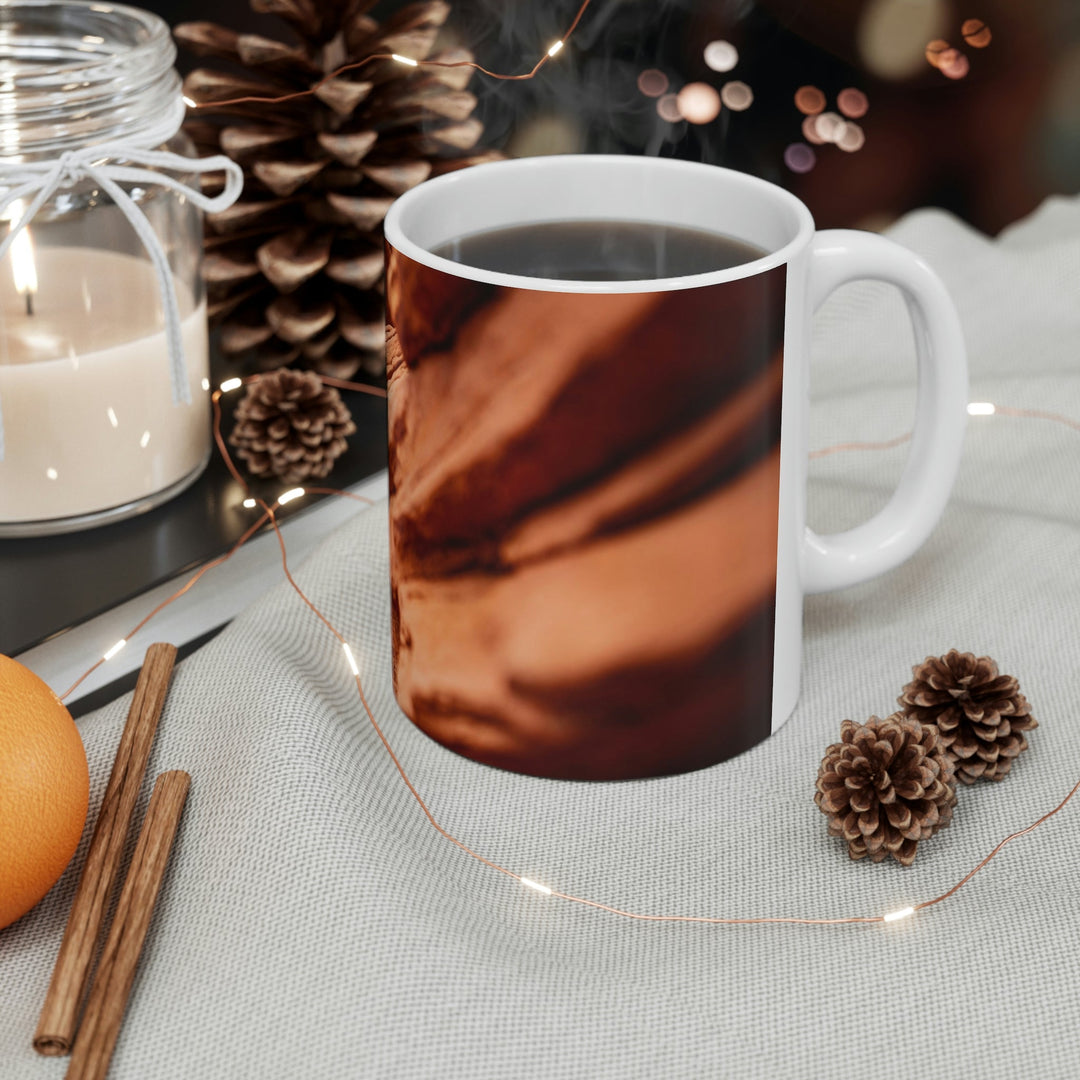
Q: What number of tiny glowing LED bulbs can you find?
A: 11